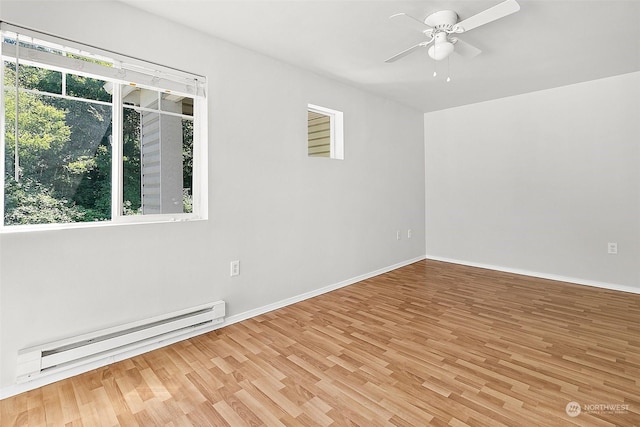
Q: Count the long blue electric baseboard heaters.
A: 0